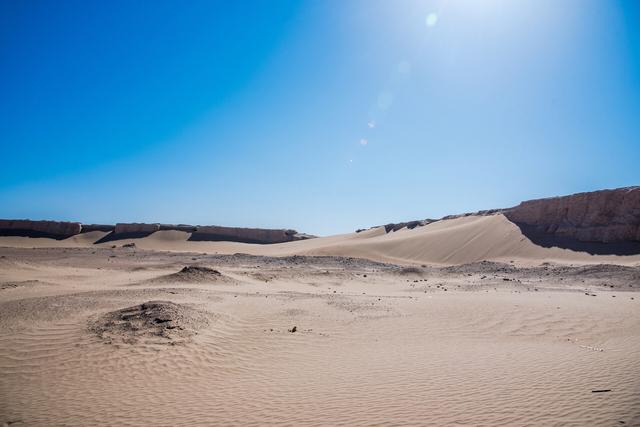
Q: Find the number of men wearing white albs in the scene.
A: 0